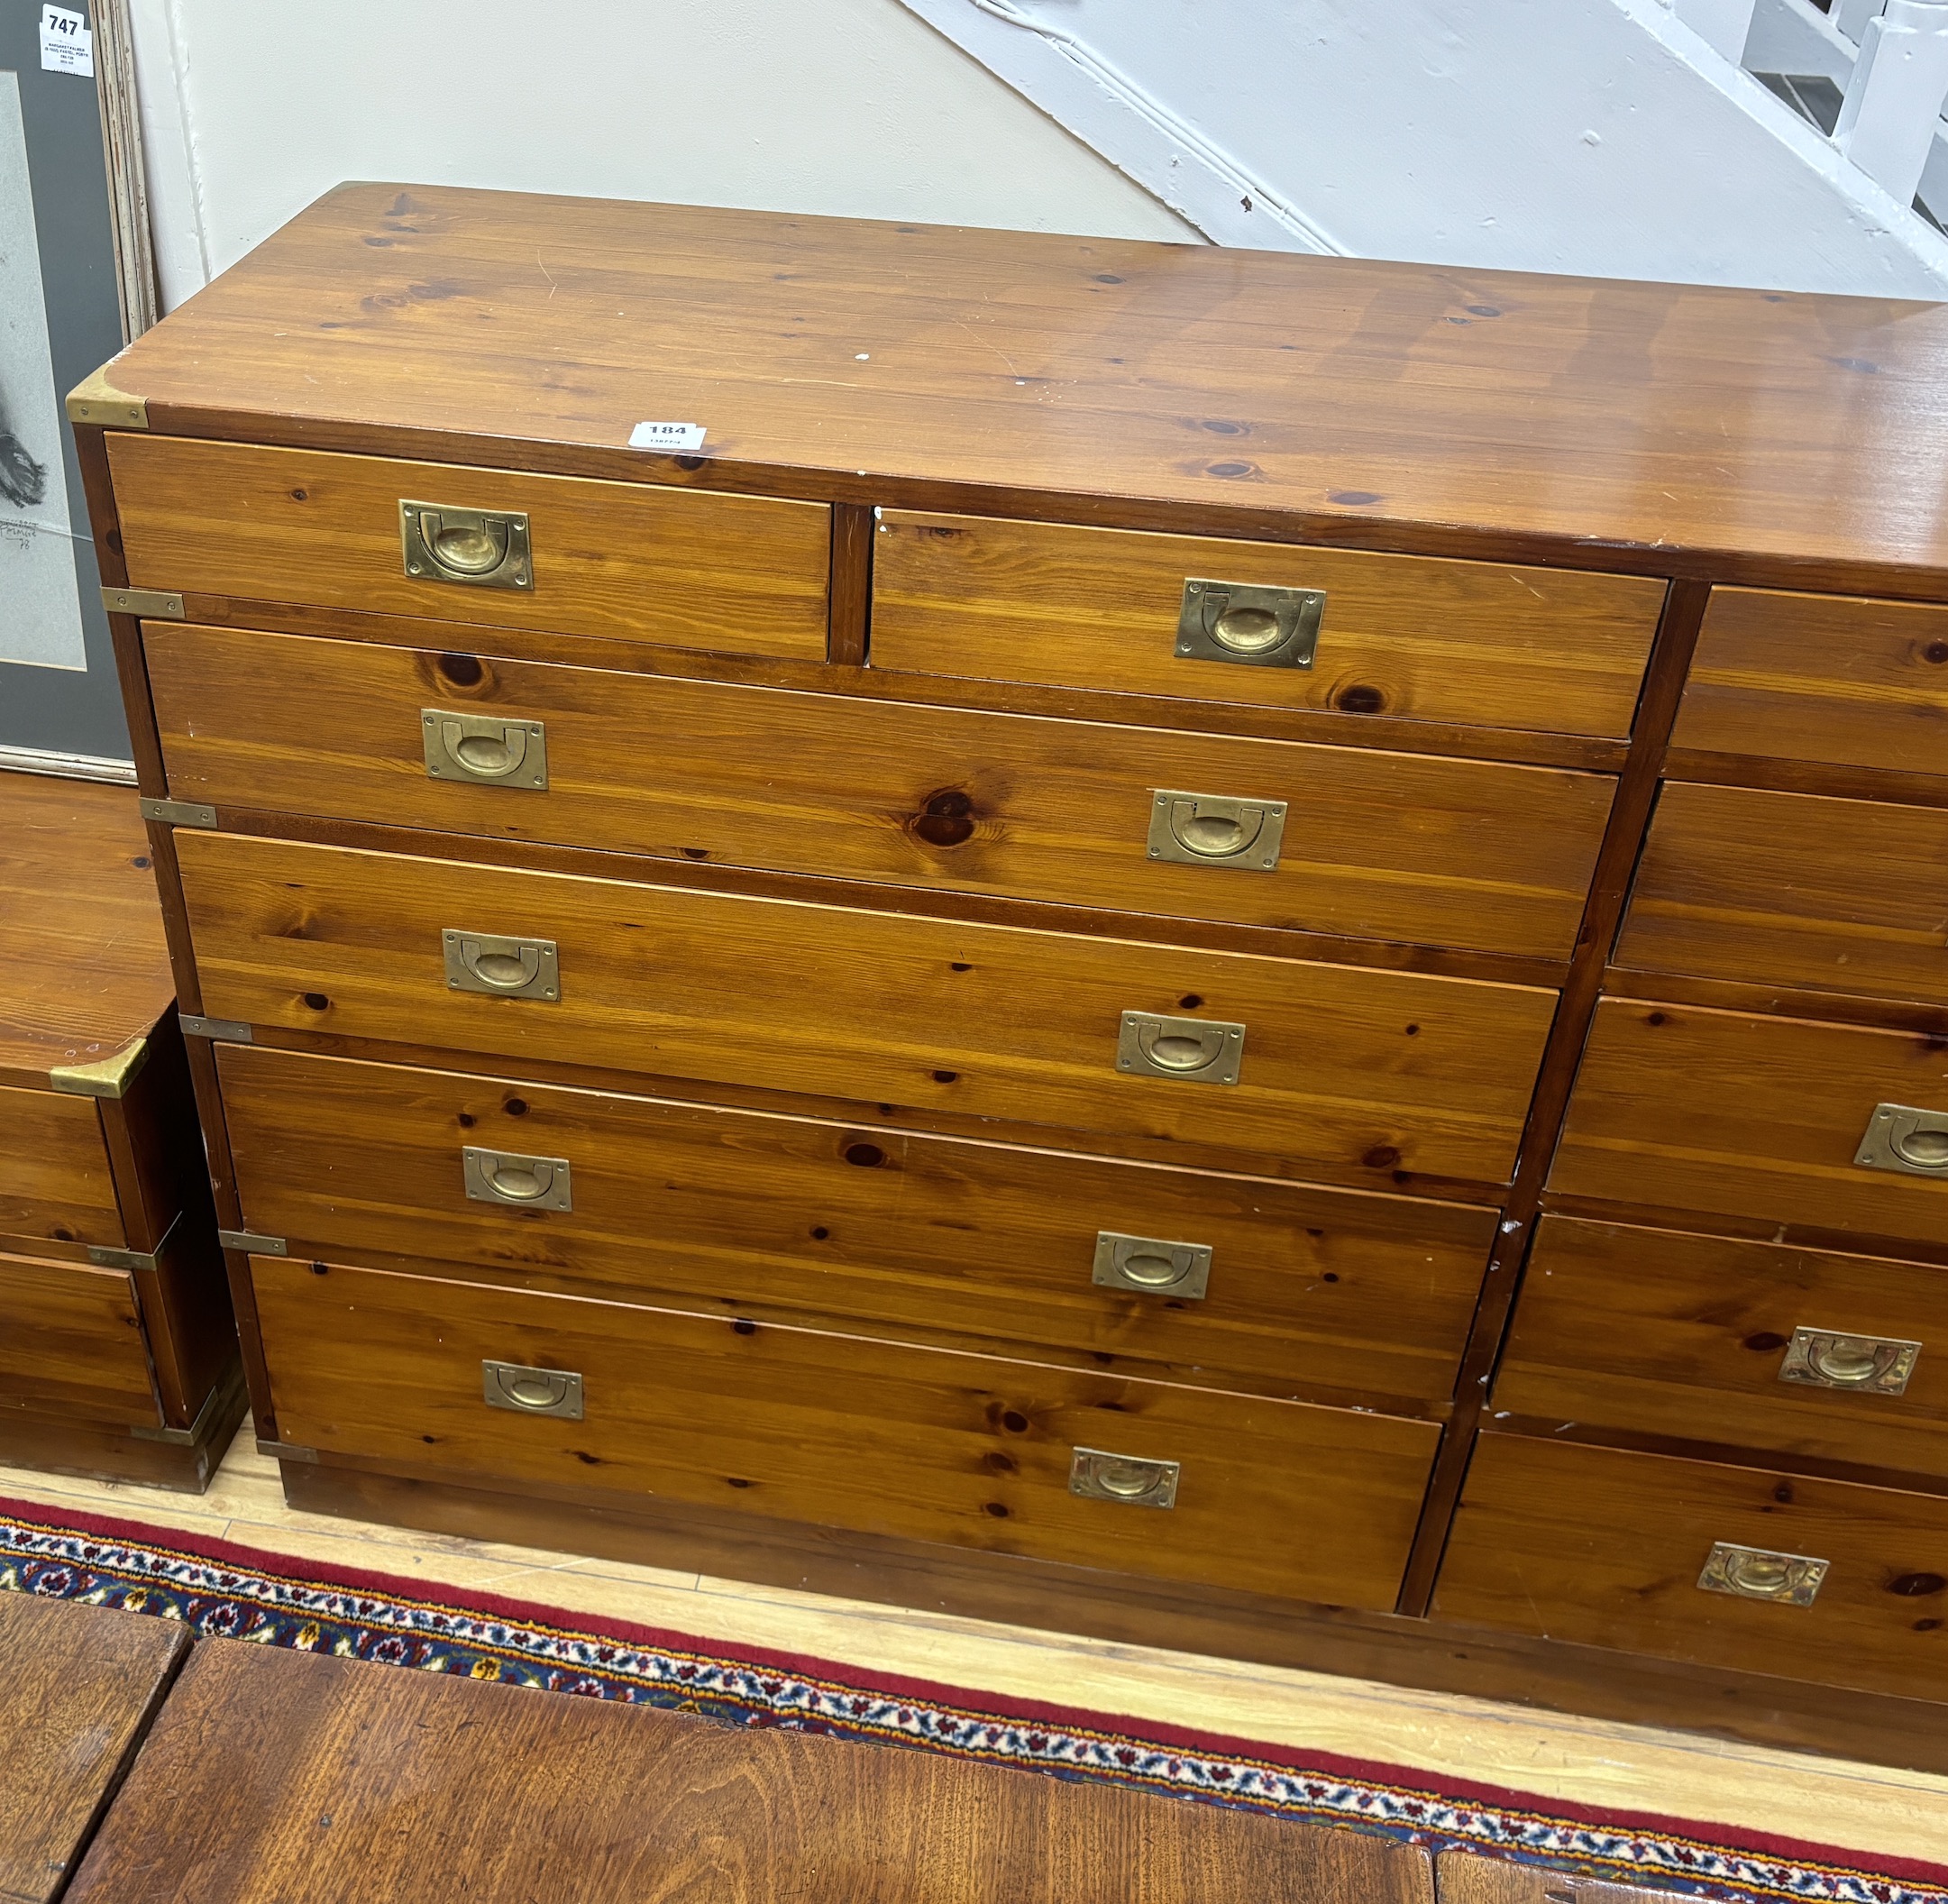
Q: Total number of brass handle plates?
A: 13